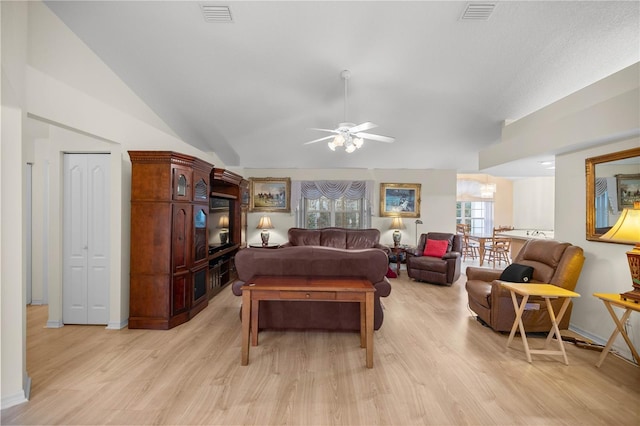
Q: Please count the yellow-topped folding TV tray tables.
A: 2